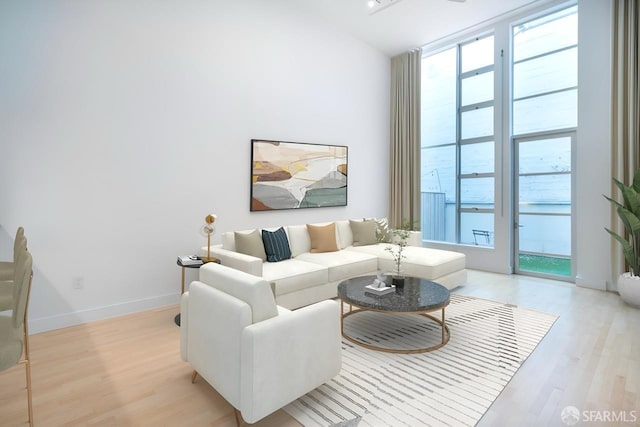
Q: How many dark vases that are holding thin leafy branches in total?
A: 1